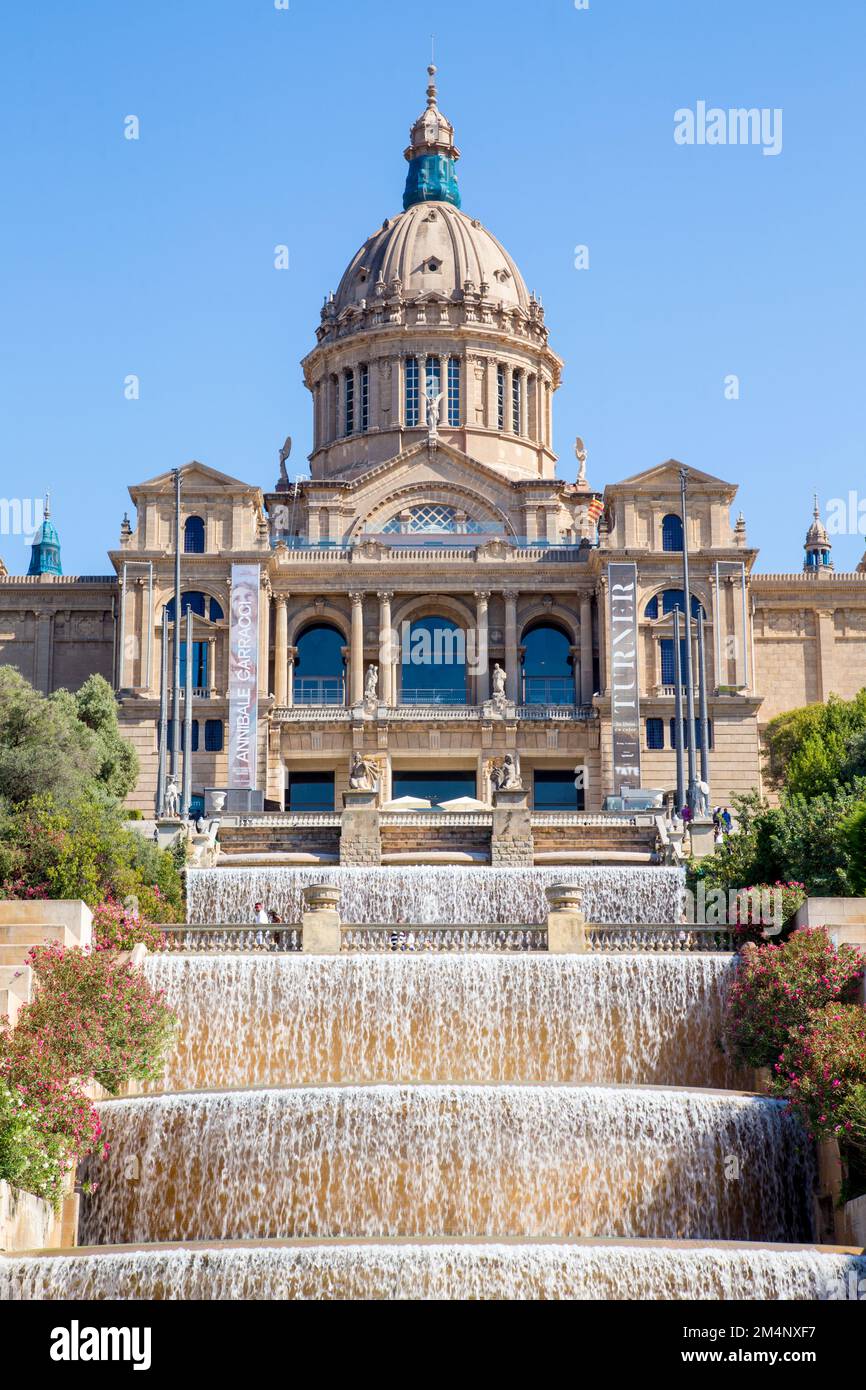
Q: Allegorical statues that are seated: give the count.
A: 2